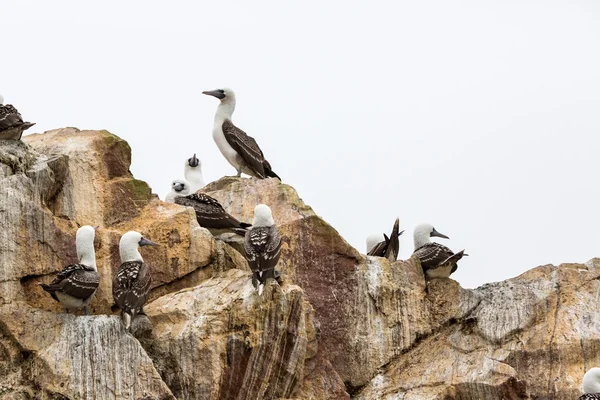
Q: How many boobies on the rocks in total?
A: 10